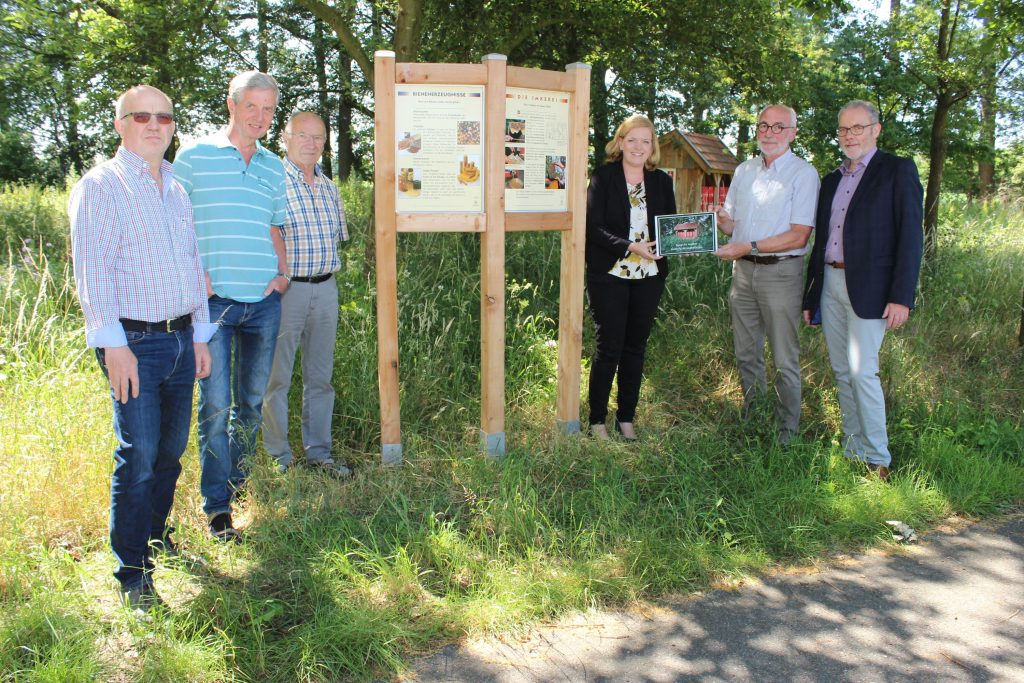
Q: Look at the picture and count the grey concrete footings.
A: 3